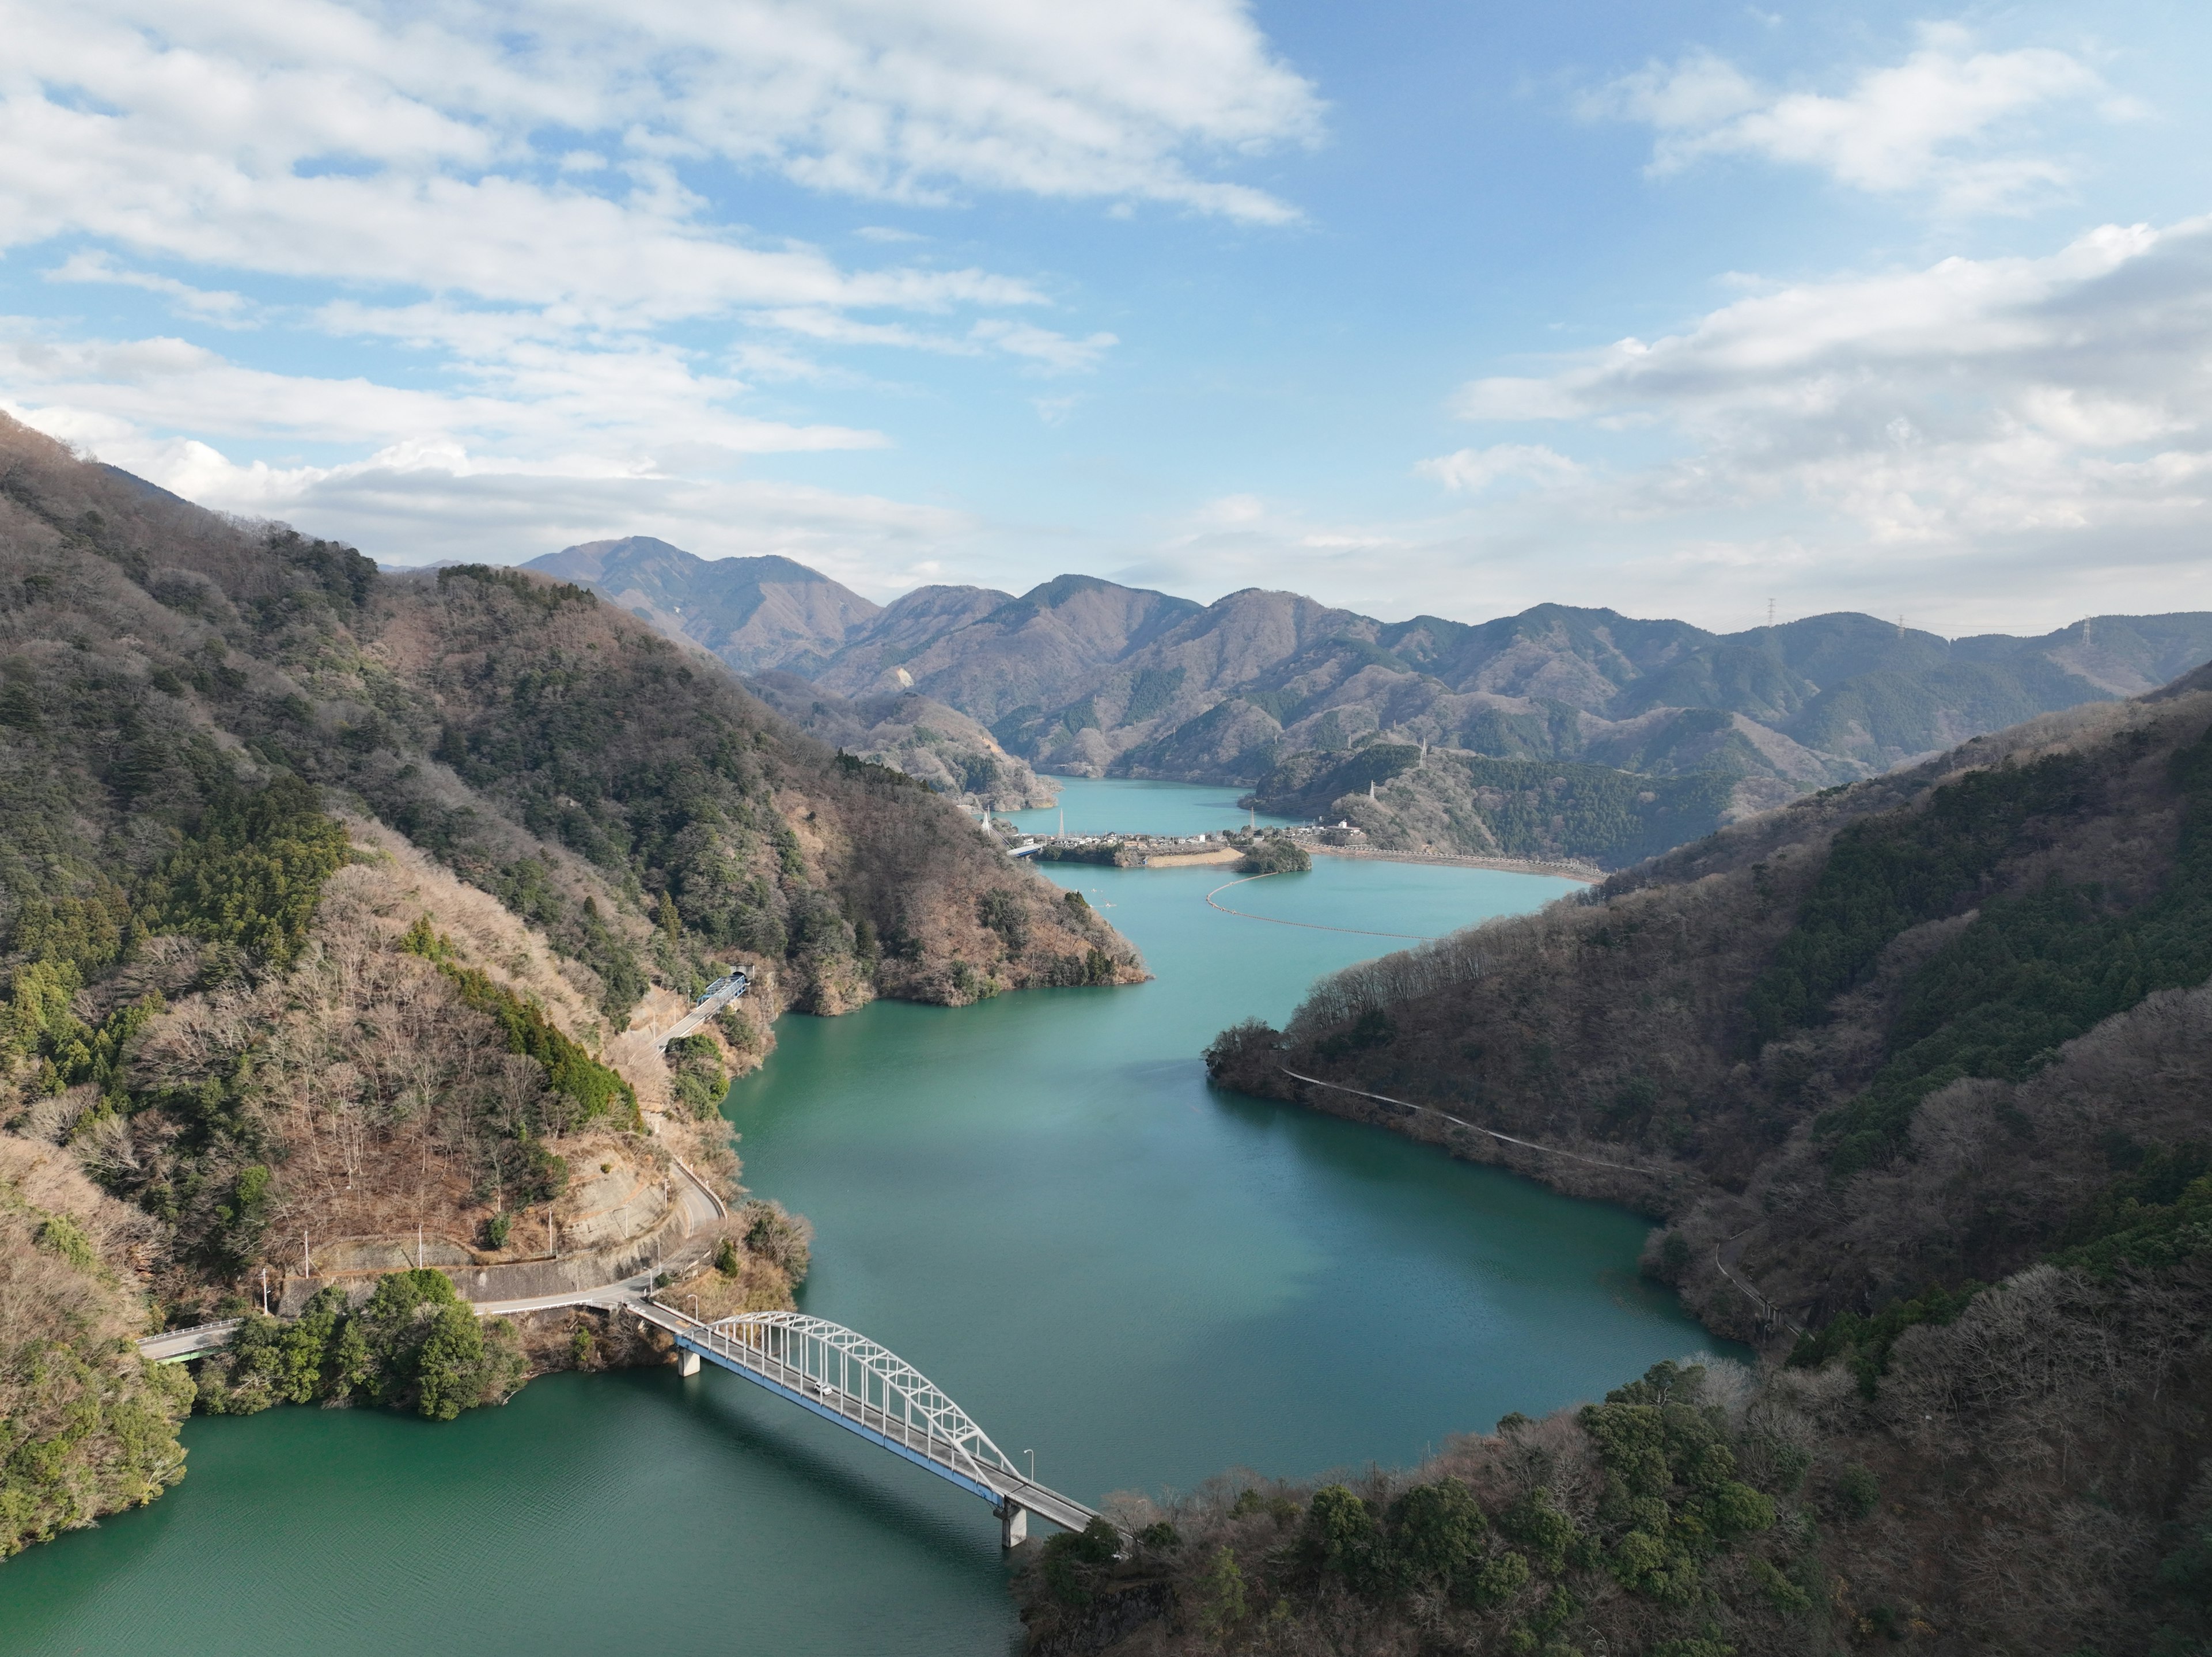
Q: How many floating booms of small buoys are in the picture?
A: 1